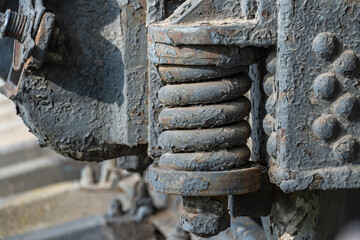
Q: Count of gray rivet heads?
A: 11